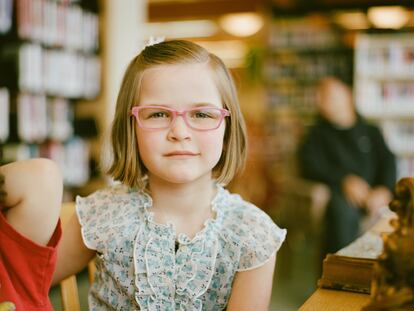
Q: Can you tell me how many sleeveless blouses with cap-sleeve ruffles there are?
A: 1